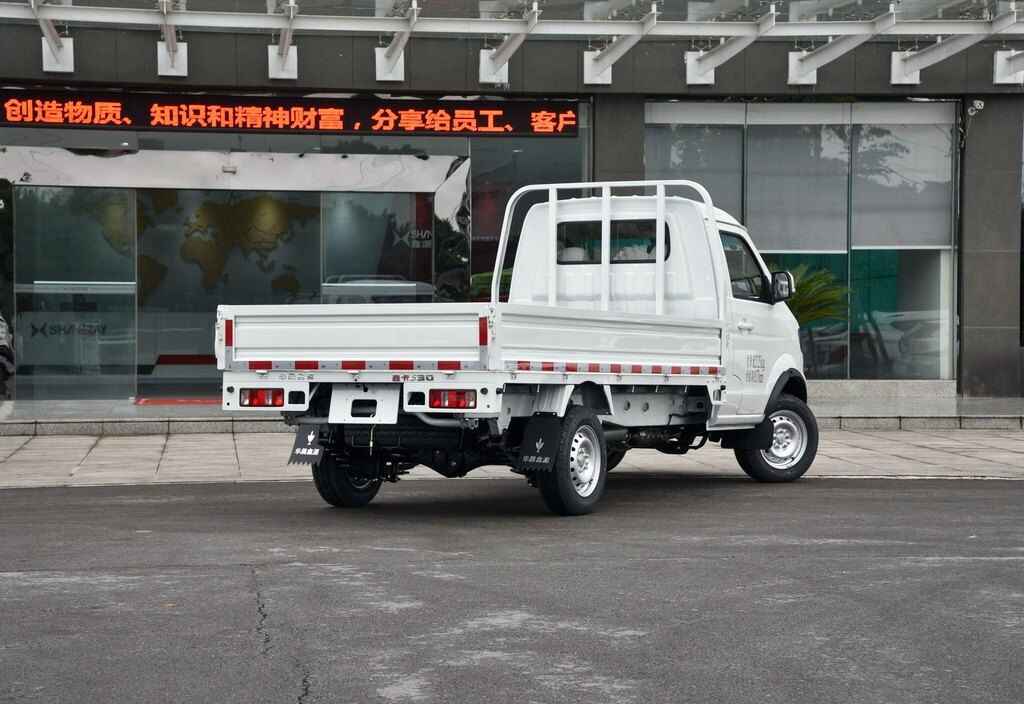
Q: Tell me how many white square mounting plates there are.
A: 10